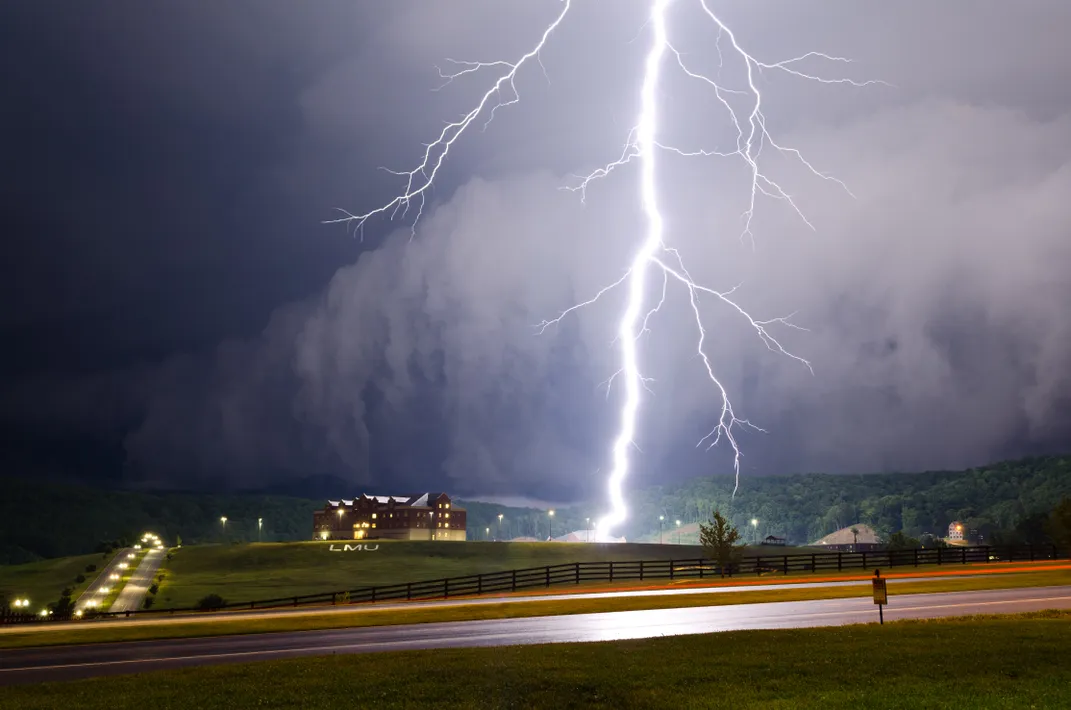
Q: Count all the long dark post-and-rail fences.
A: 1